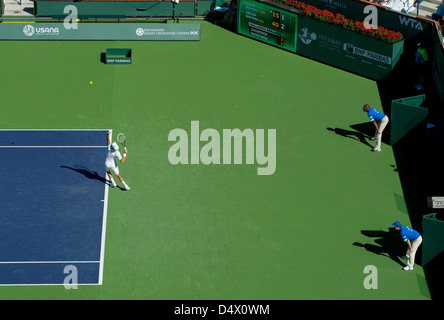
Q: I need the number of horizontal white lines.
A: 4